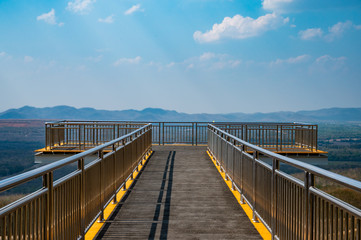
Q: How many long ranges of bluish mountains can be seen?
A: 1